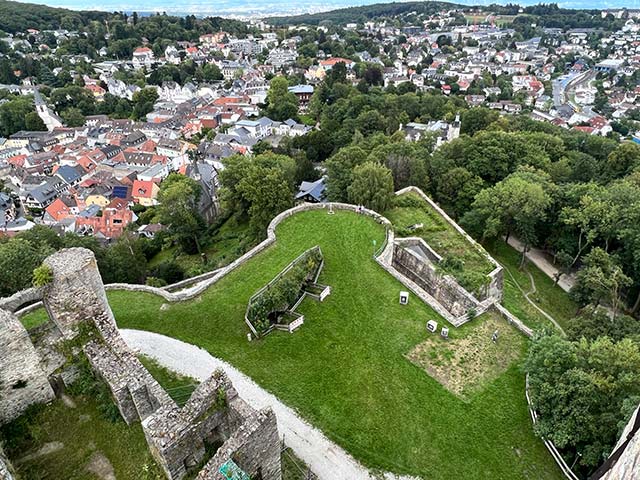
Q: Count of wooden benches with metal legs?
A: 0